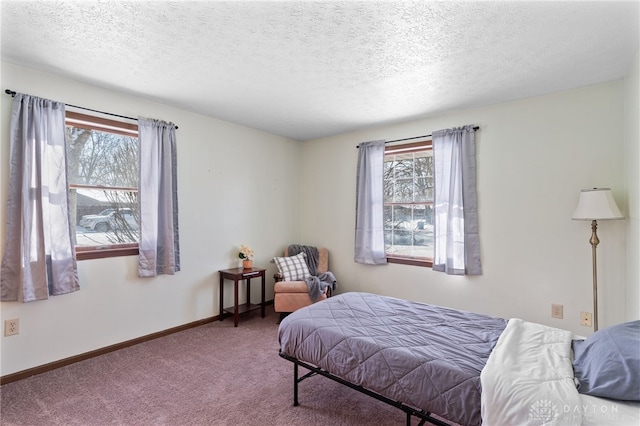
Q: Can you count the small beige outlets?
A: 3